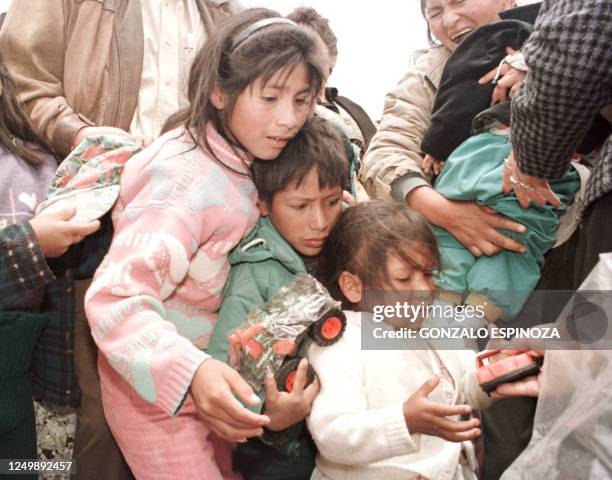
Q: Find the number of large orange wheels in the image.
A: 2